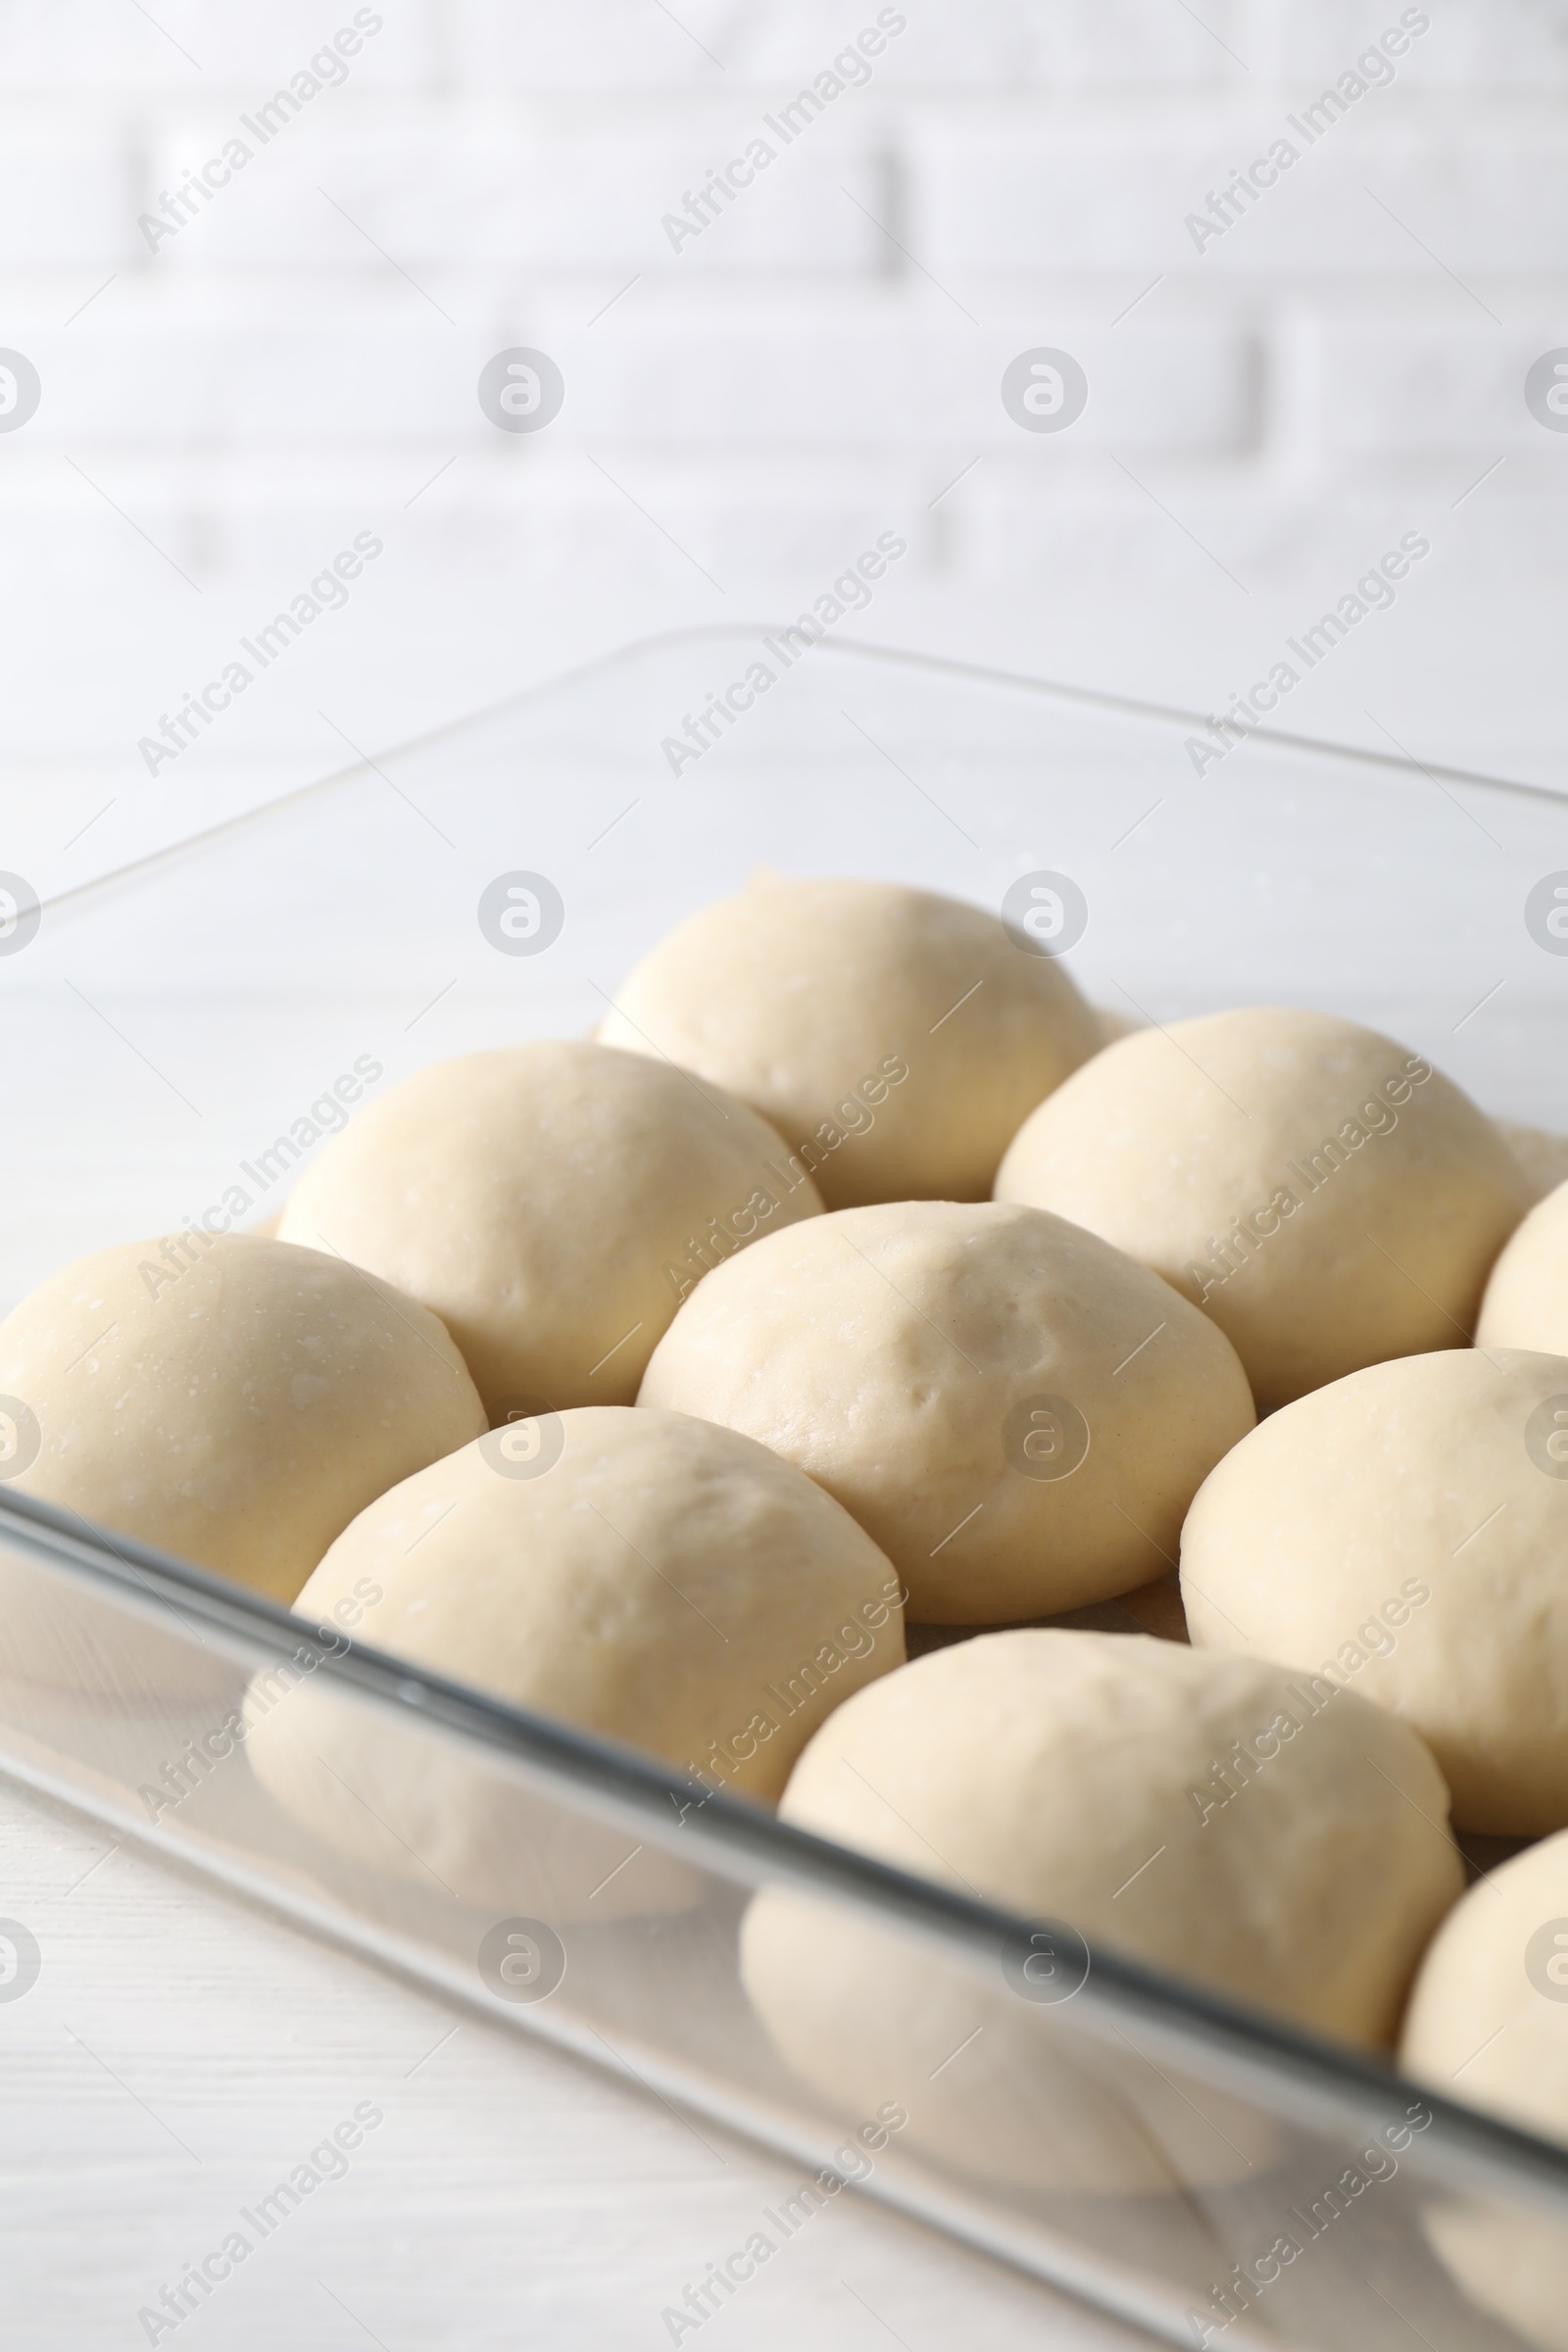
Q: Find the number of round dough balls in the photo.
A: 10